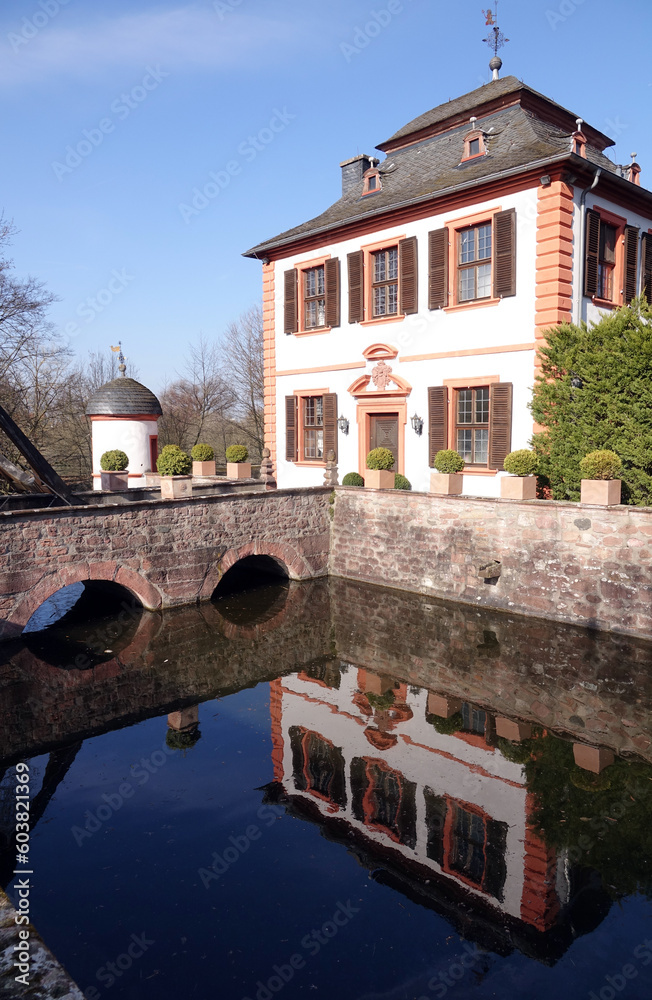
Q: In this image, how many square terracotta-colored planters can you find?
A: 8